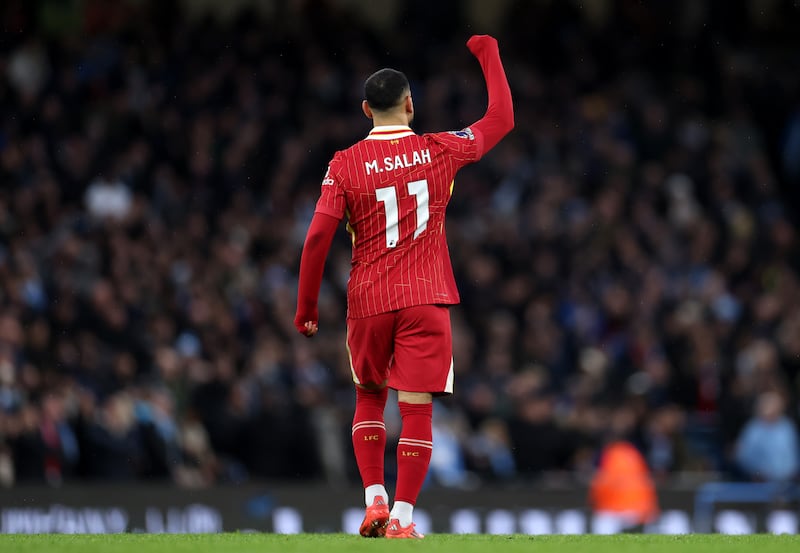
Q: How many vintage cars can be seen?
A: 0